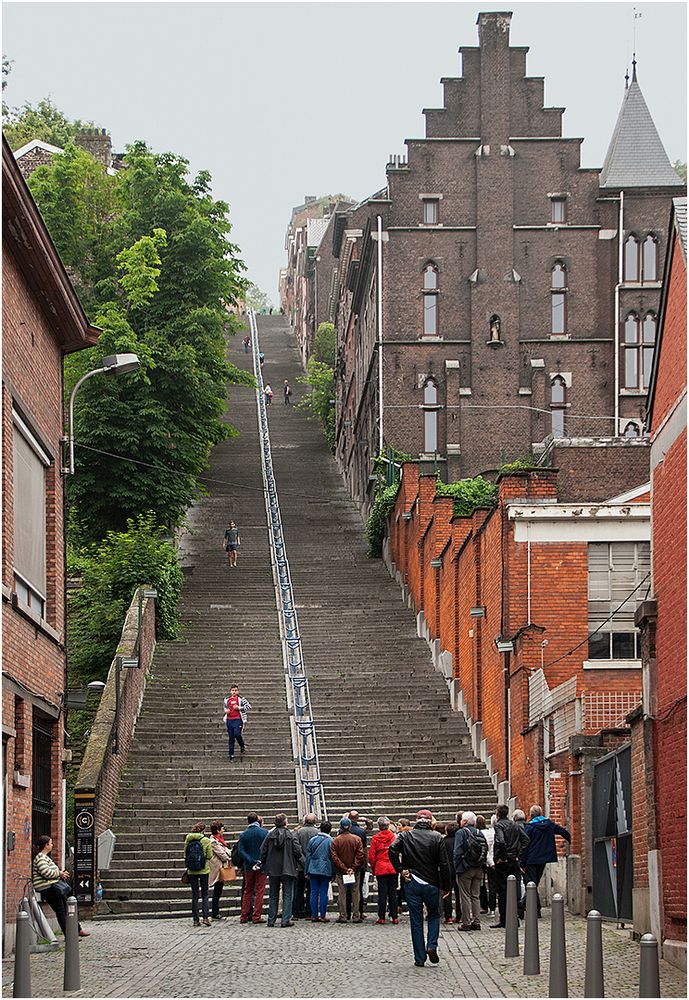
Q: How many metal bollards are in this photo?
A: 7